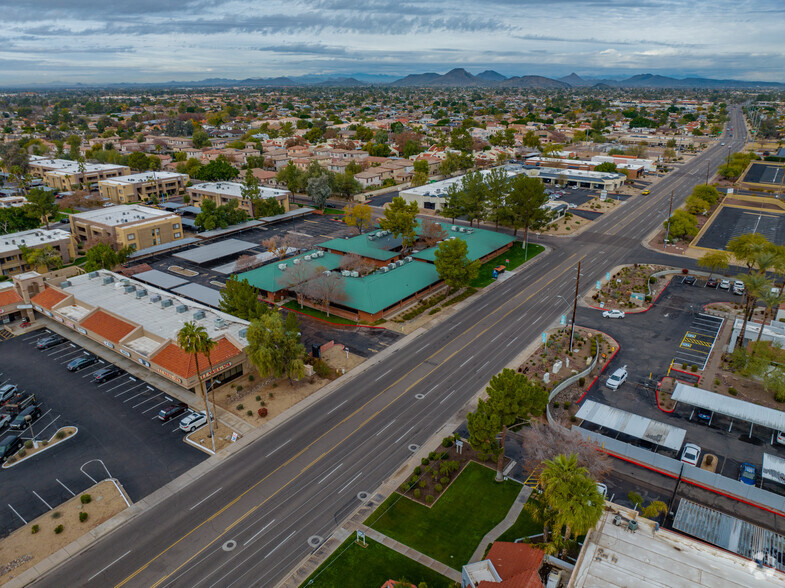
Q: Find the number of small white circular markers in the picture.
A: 5